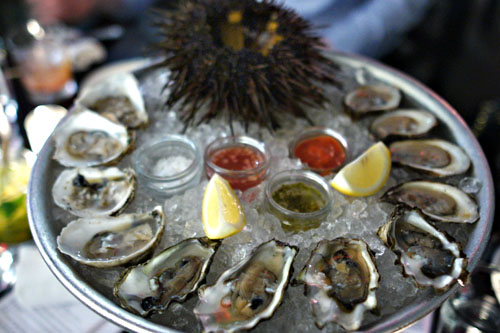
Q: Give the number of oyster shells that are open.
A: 12